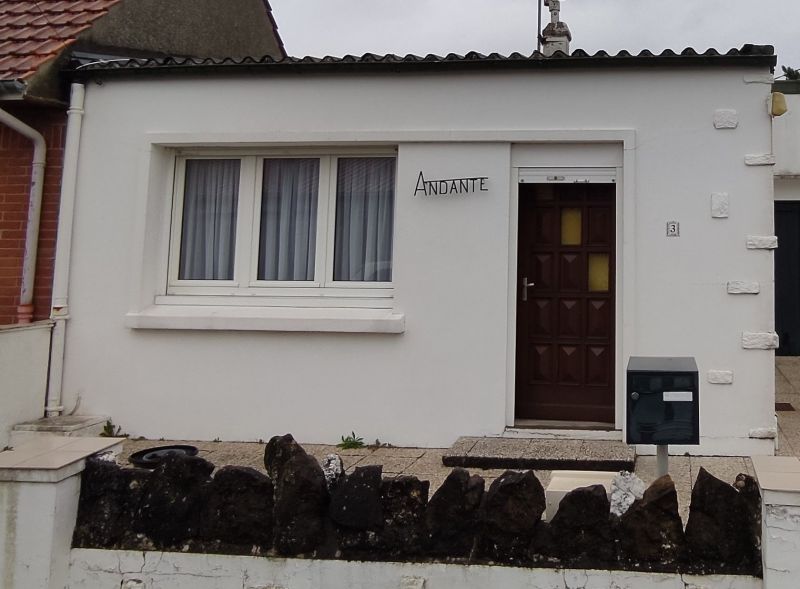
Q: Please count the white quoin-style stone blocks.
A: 9